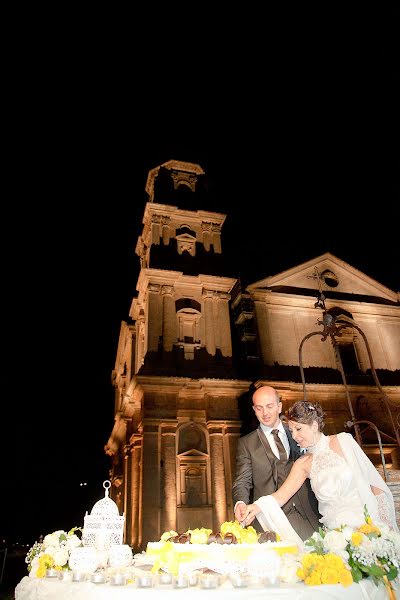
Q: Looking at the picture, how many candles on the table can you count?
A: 12